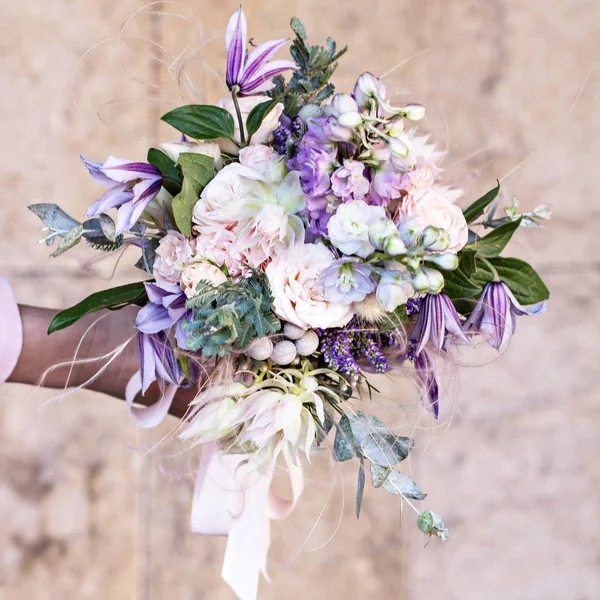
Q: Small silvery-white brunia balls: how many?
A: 4